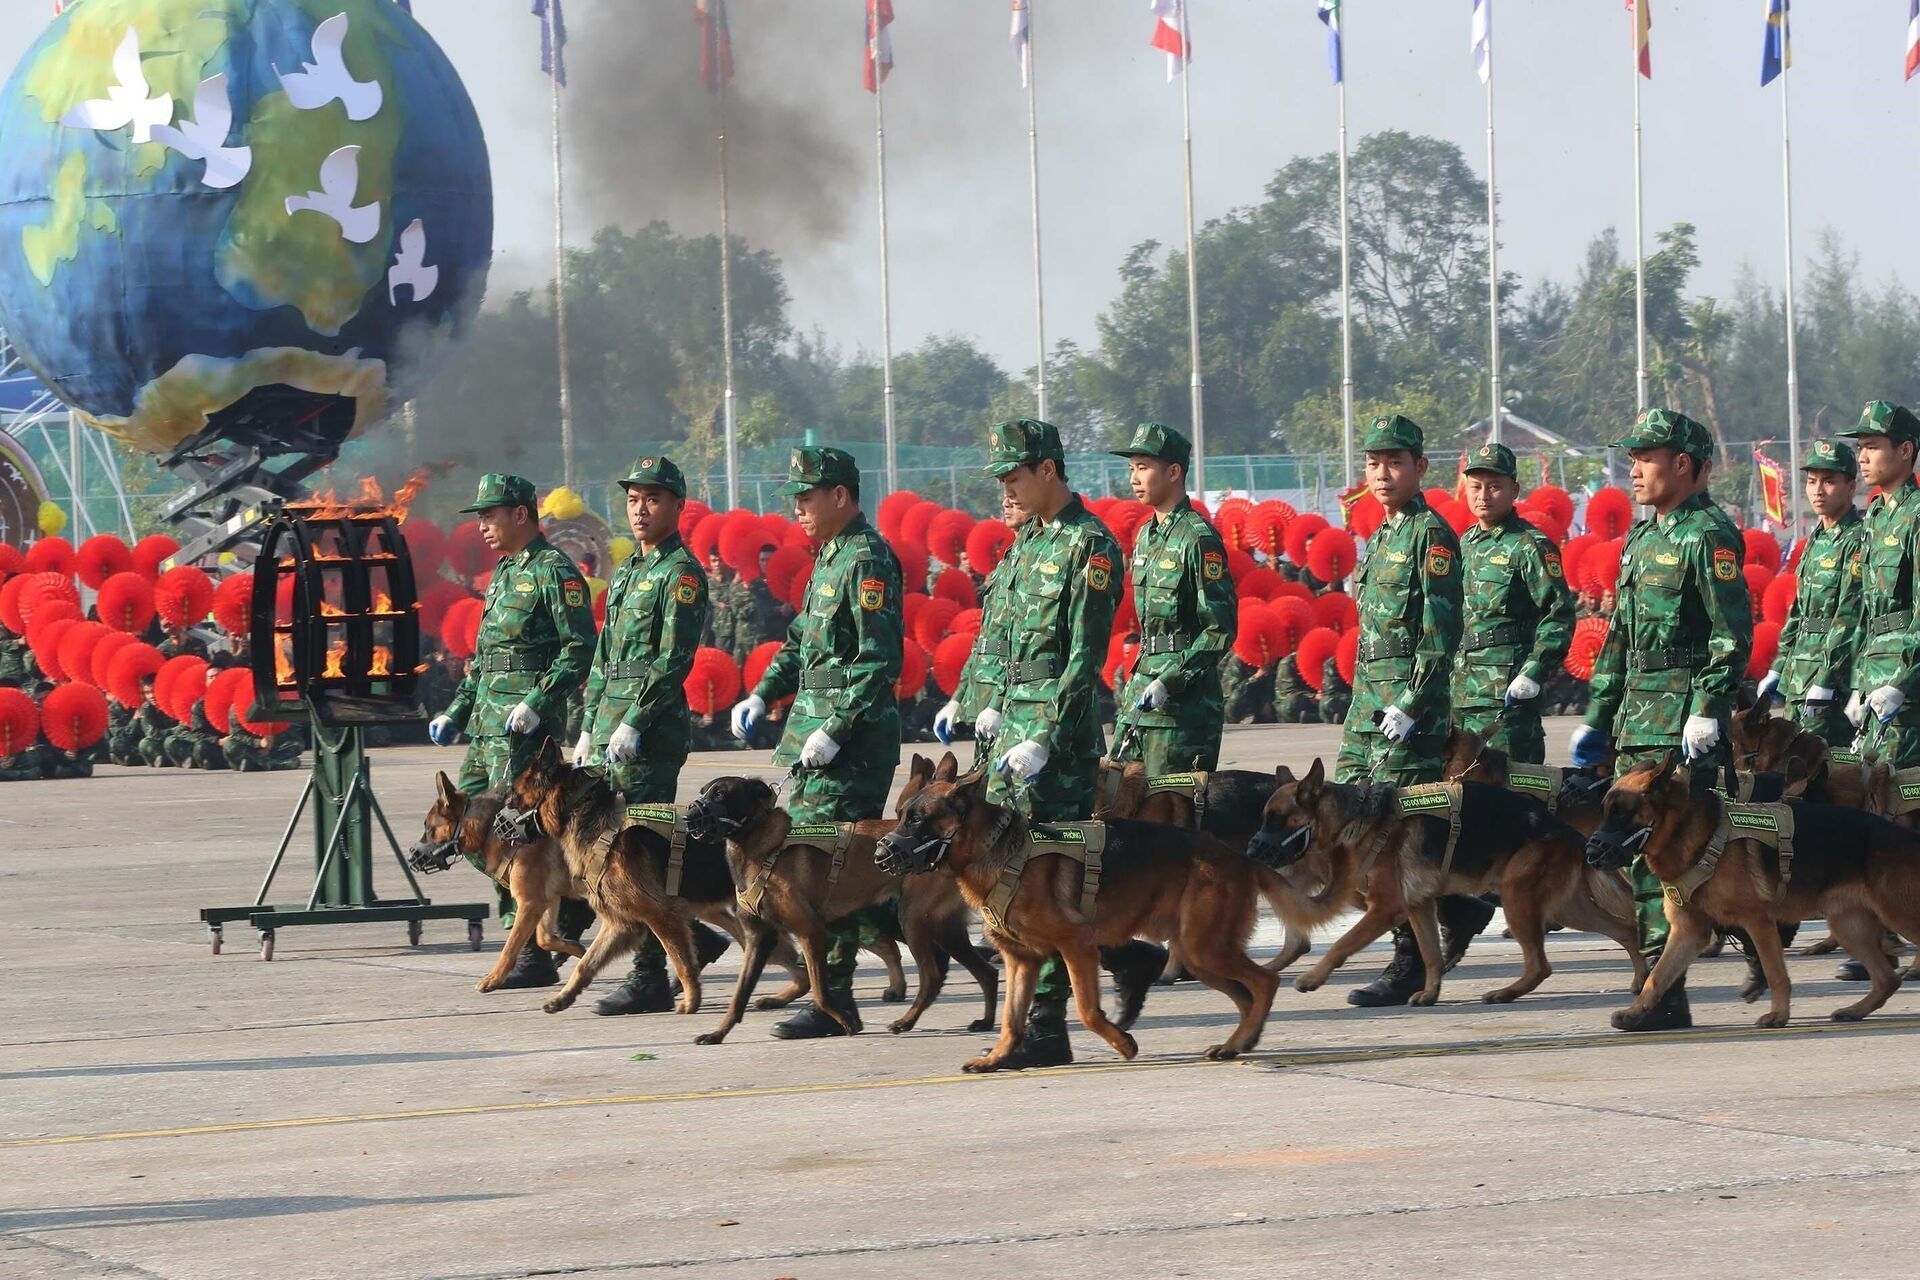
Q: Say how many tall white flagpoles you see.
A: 9